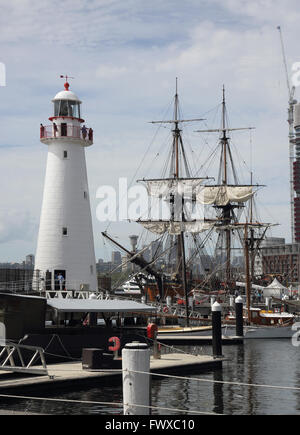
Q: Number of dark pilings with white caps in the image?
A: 2